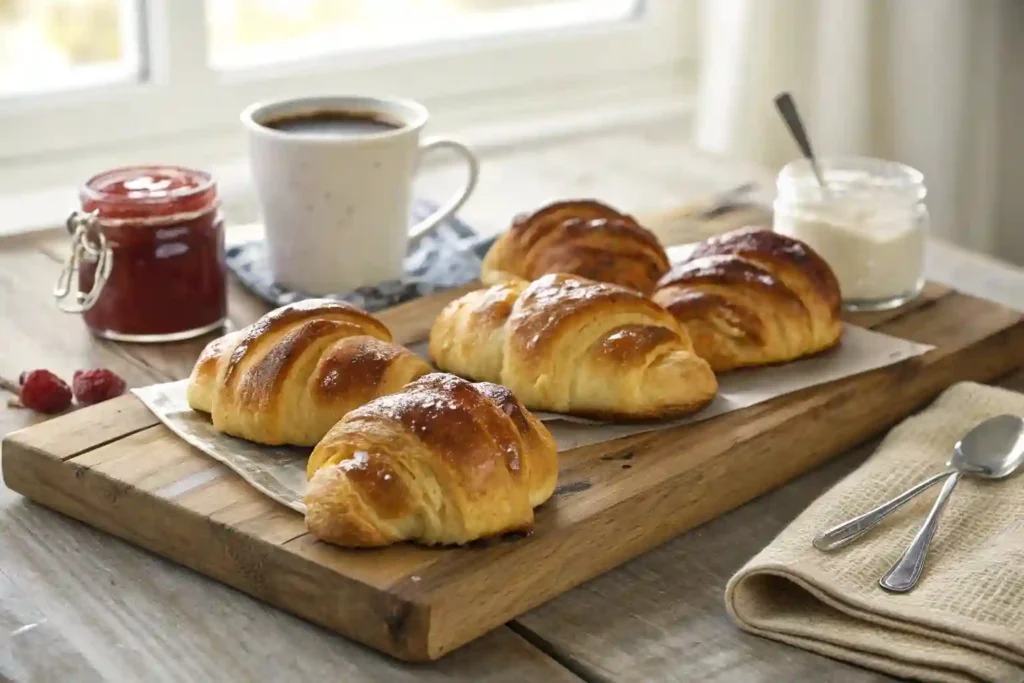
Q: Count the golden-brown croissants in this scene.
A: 5